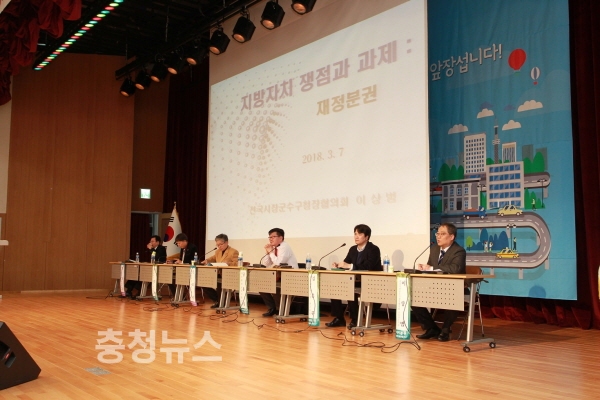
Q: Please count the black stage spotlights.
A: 9